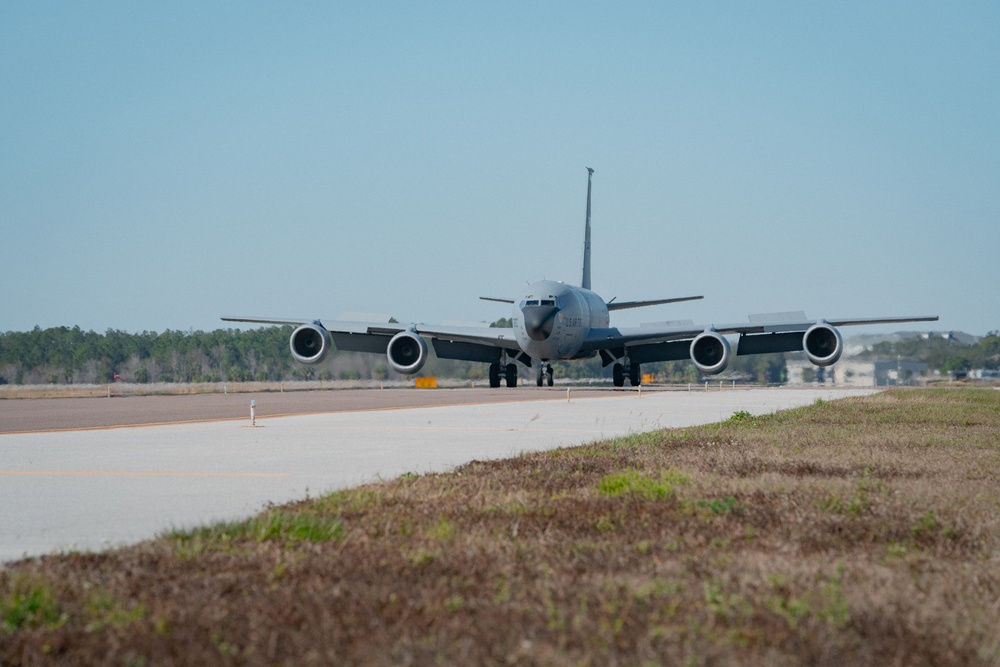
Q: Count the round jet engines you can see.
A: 4